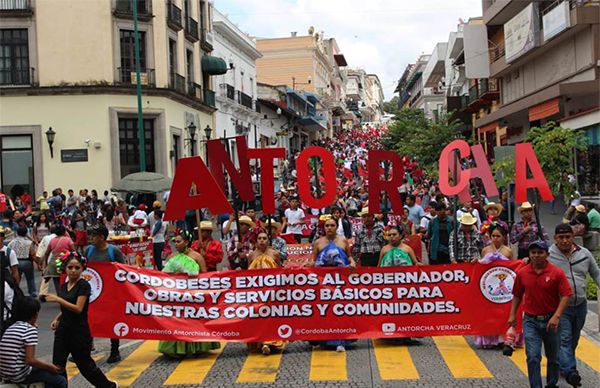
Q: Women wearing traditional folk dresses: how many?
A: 5